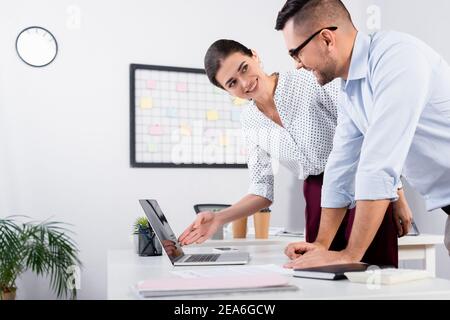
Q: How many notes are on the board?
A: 13